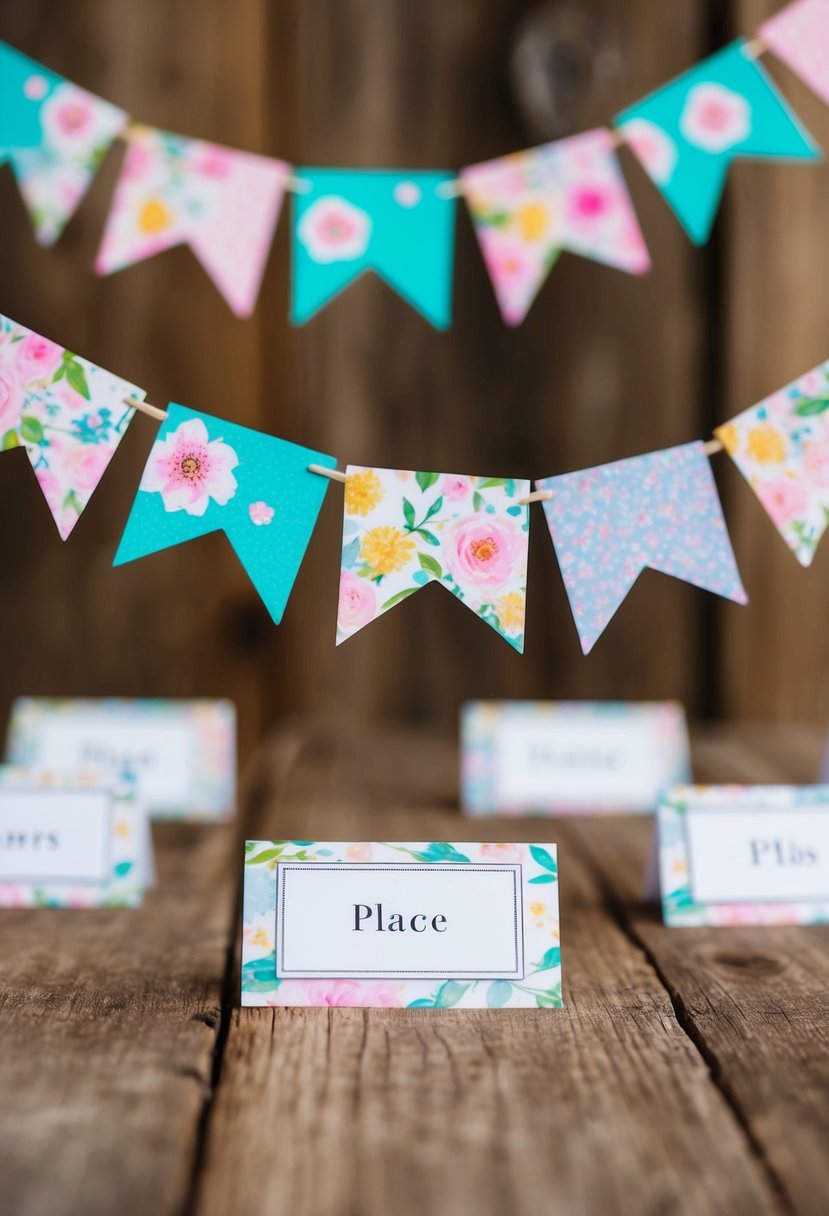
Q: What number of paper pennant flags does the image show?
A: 11